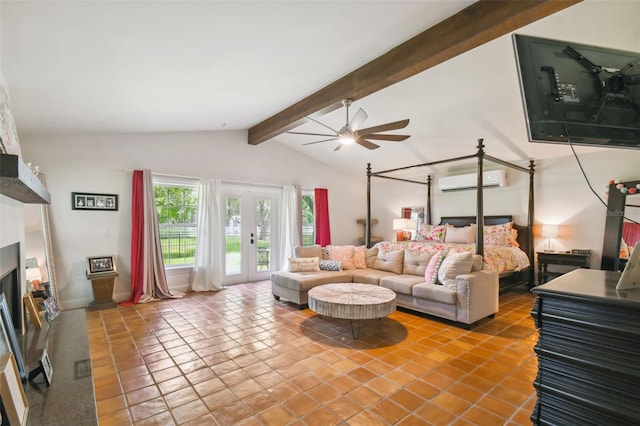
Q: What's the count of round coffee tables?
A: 1